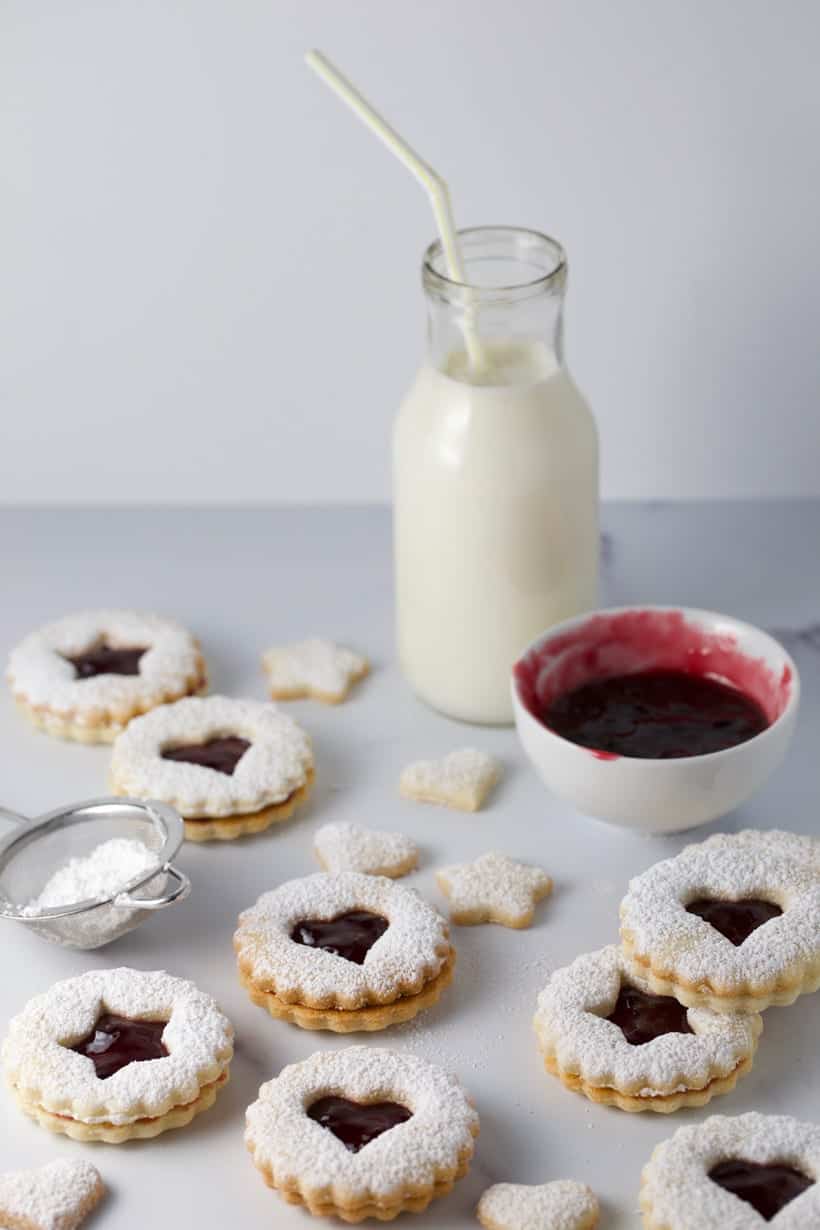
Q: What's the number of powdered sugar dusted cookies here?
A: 14